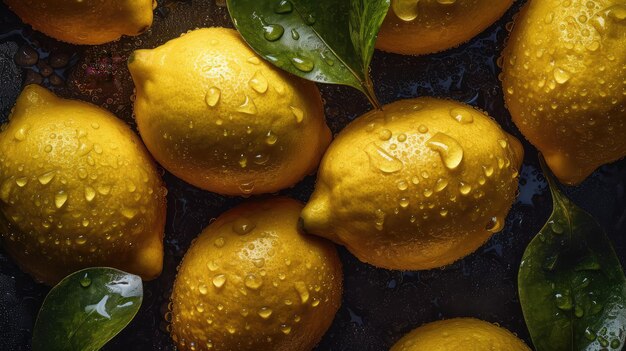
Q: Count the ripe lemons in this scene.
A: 8